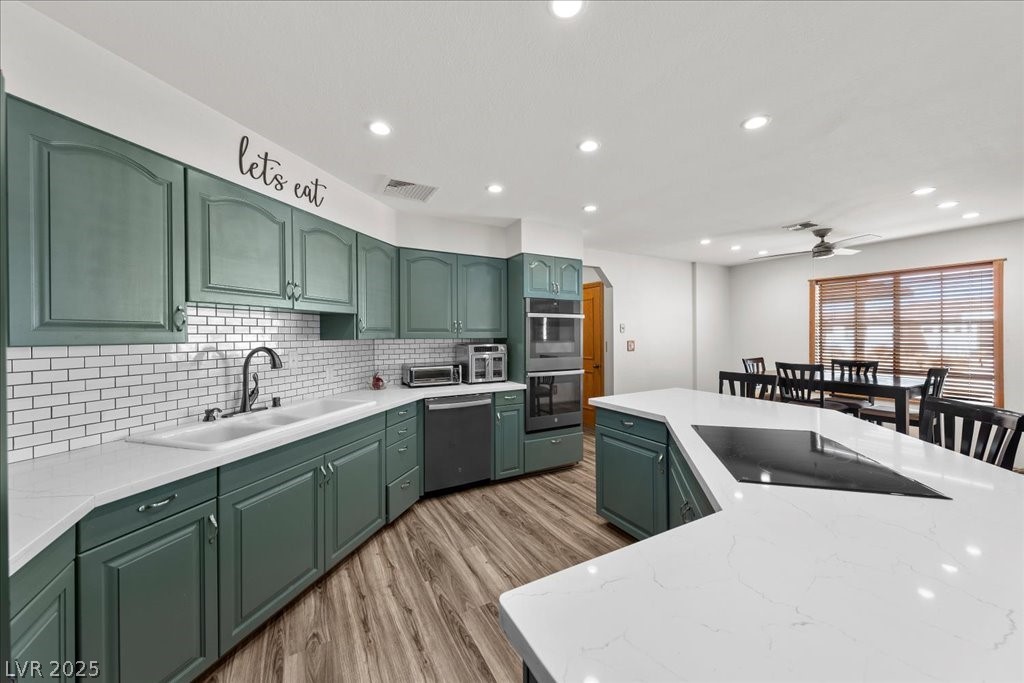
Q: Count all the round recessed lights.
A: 12